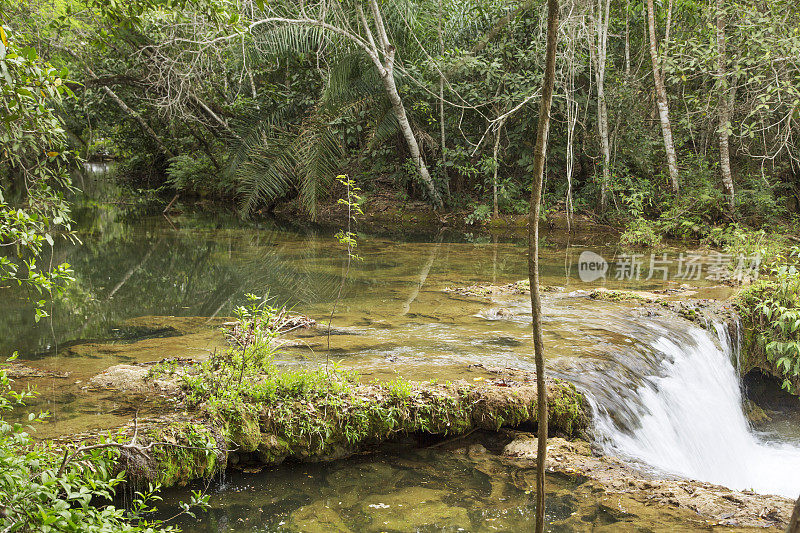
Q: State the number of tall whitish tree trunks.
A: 4